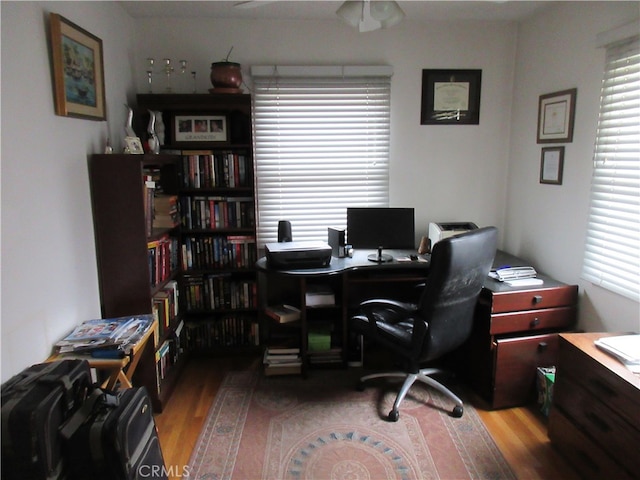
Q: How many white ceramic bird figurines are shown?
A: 2